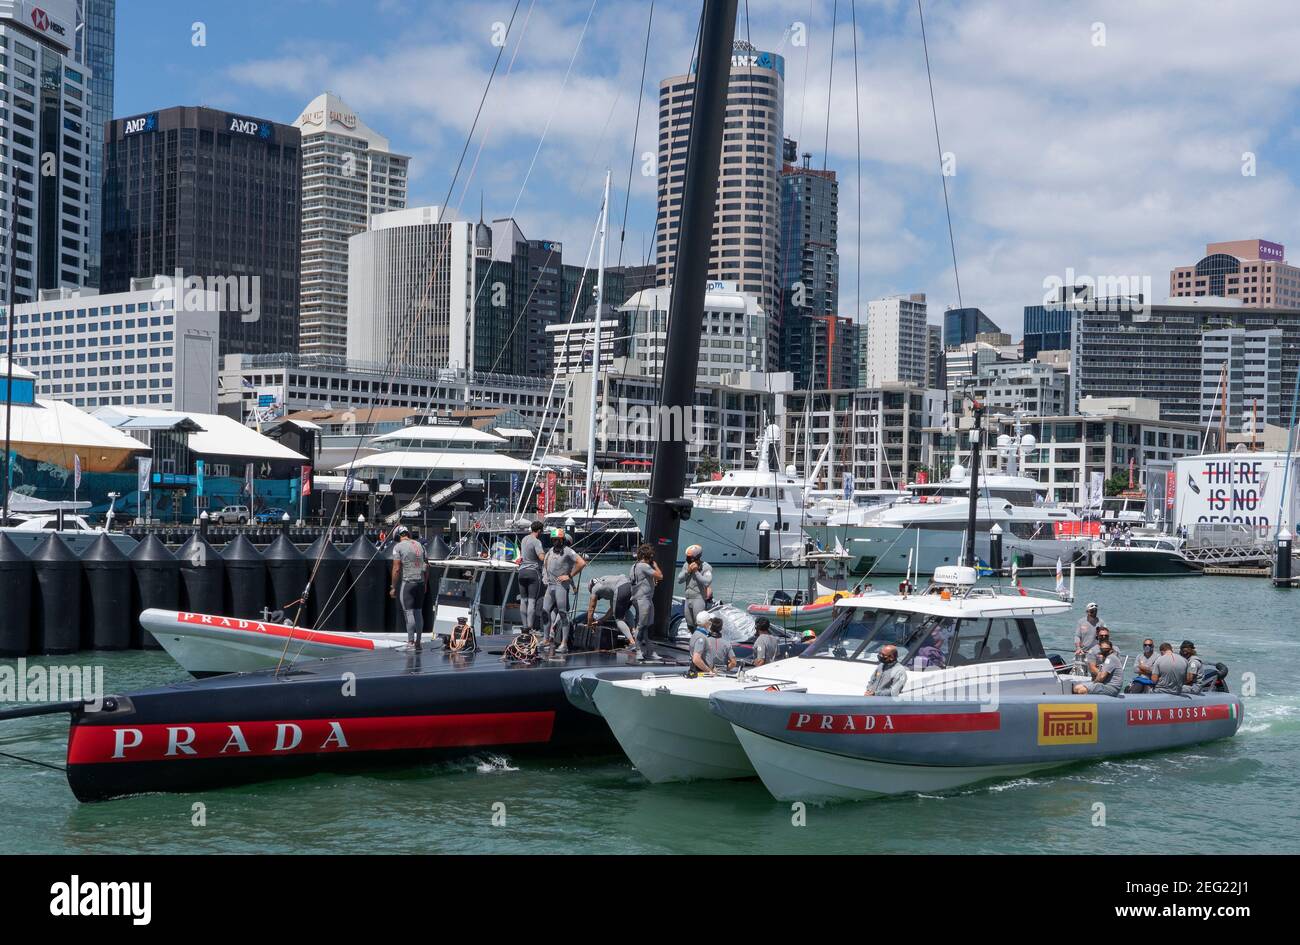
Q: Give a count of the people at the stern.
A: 6